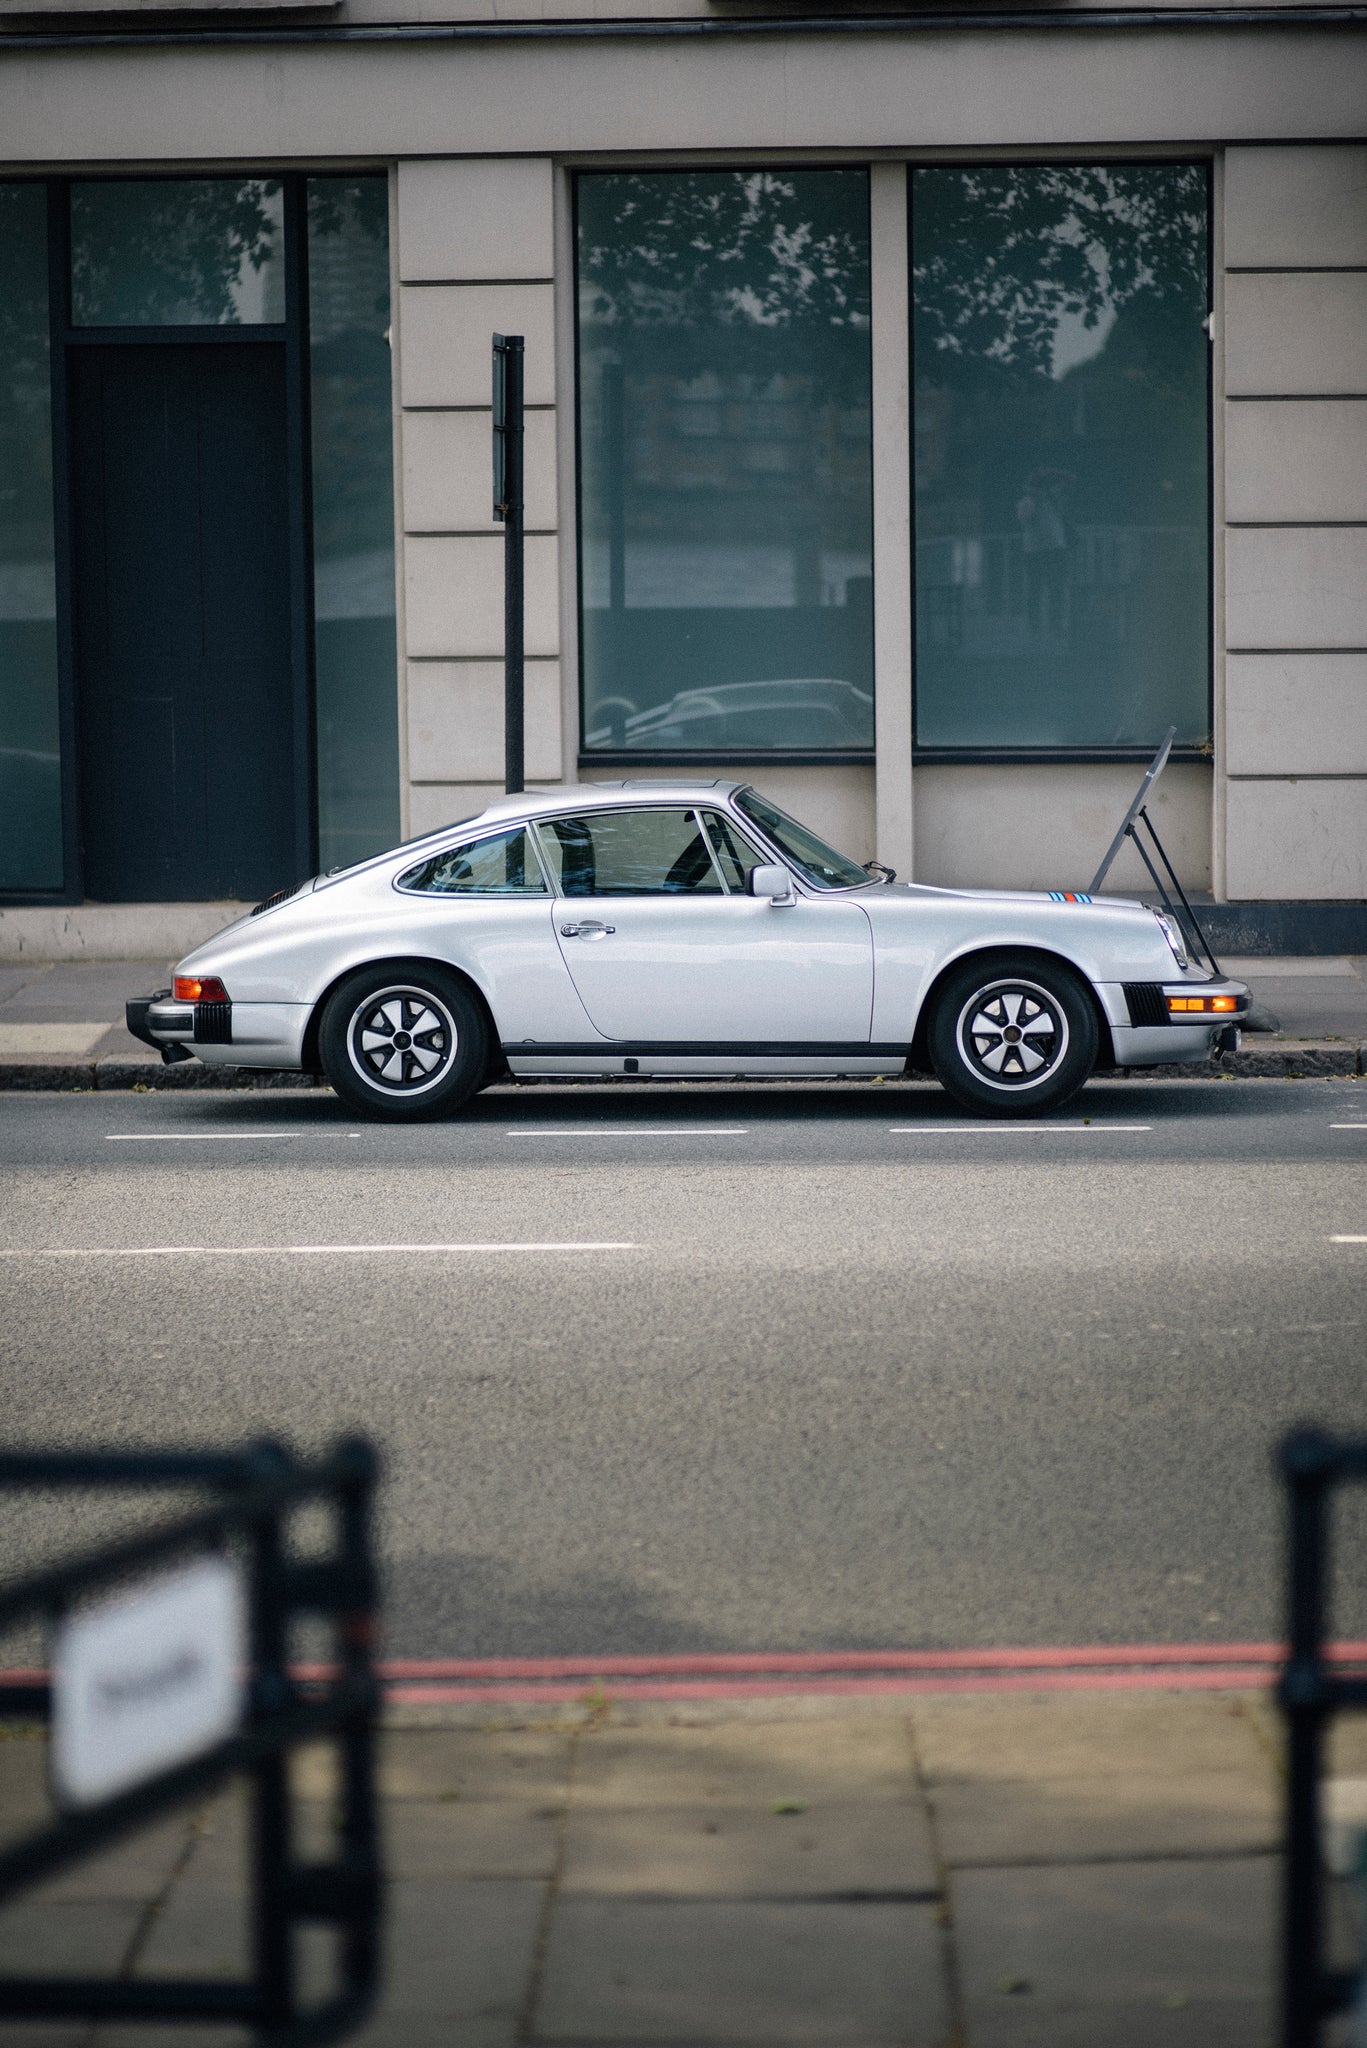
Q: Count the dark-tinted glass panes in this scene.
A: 5